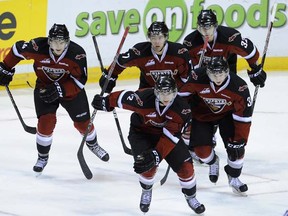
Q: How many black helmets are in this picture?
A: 5